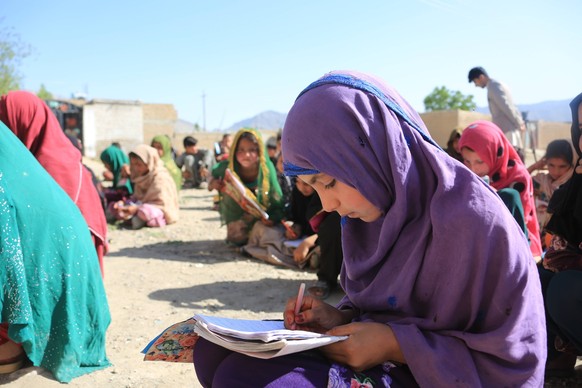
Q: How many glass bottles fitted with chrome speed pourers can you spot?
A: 0